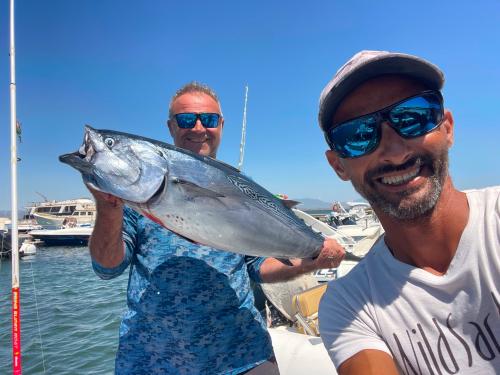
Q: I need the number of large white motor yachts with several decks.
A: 1